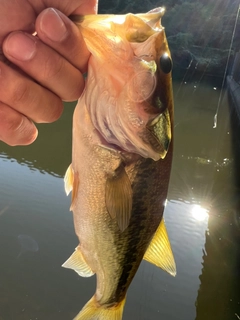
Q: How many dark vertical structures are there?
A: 1